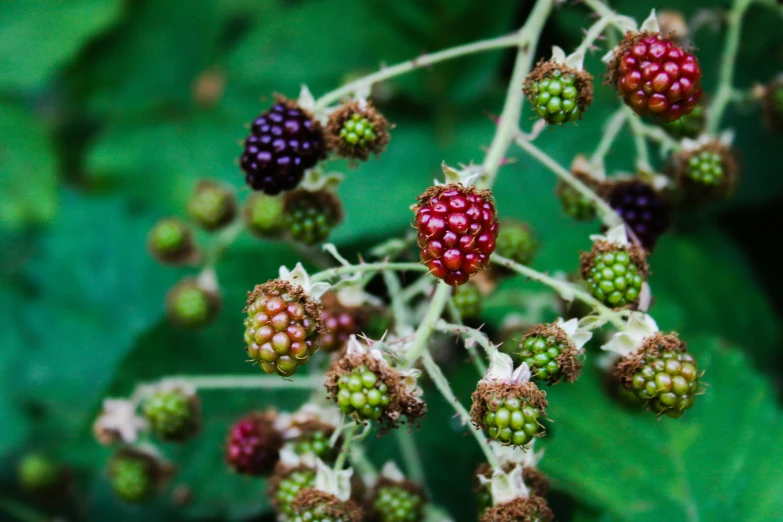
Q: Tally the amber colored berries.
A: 1